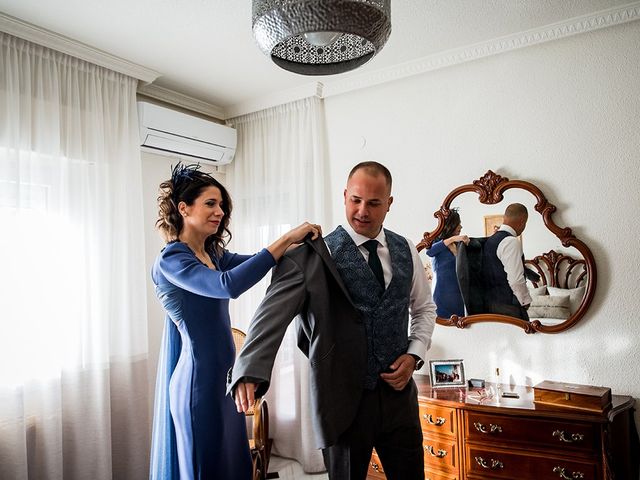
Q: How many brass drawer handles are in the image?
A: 7